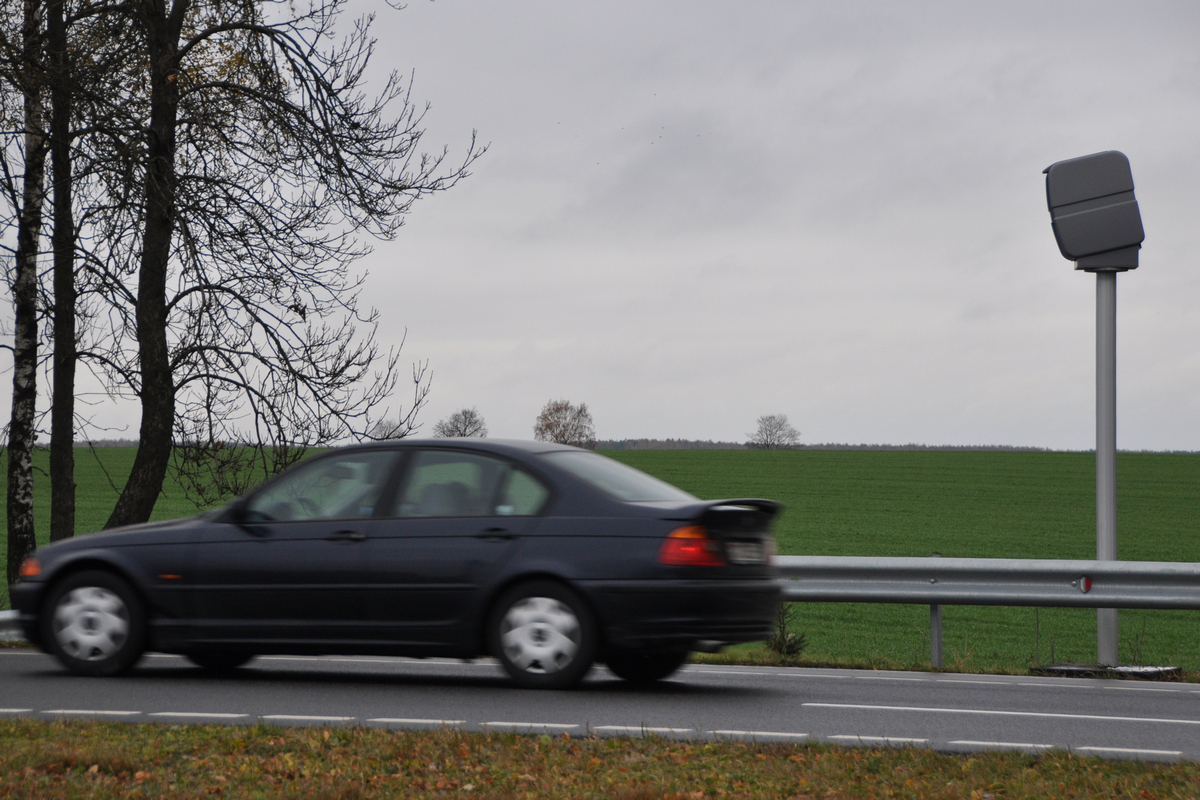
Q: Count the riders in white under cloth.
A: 0